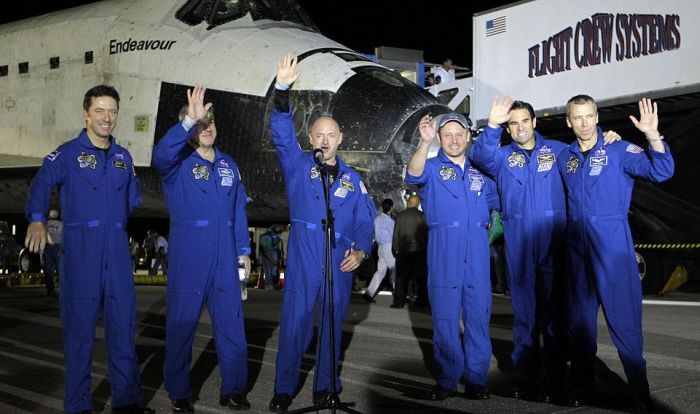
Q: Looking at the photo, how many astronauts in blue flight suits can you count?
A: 6